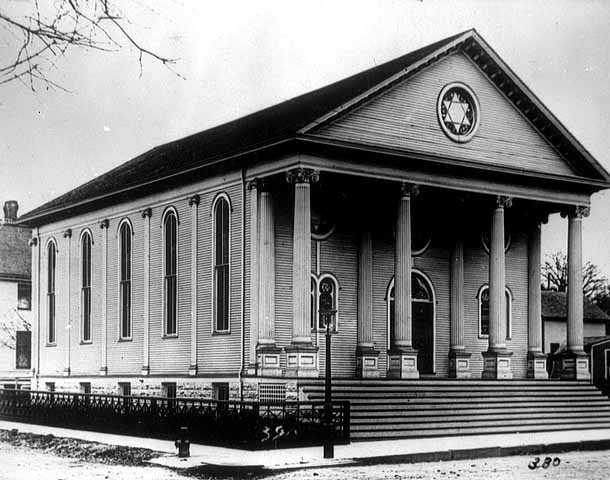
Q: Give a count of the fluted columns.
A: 8